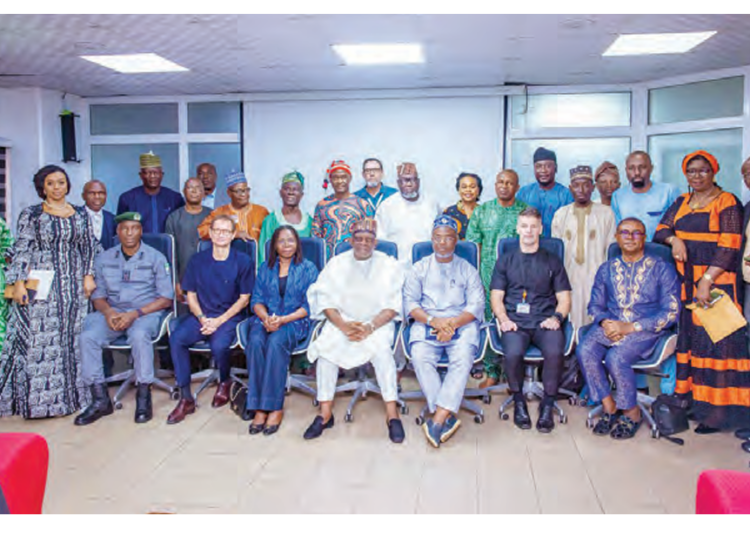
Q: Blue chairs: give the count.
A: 7